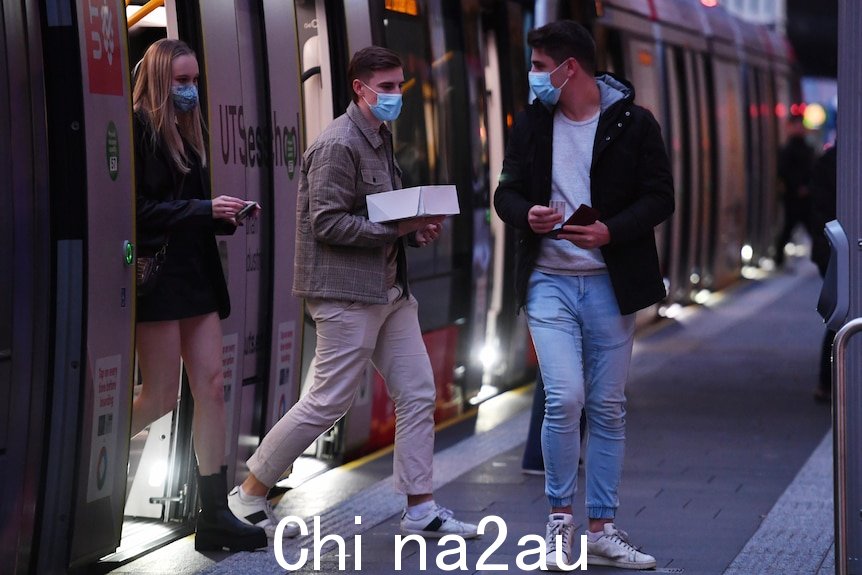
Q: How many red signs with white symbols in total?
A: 1